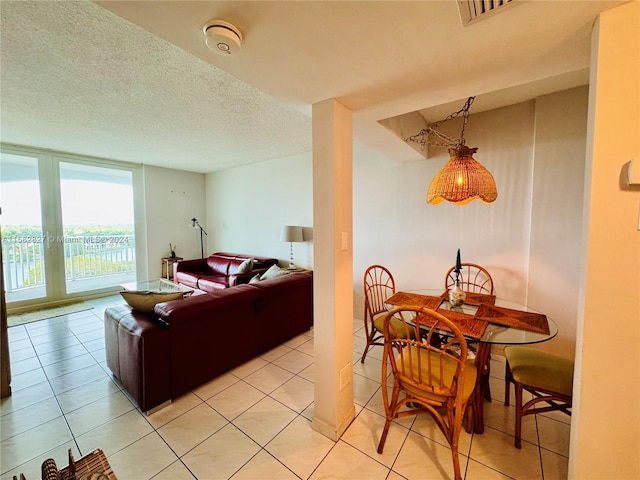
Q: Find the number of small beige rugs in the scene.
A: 1